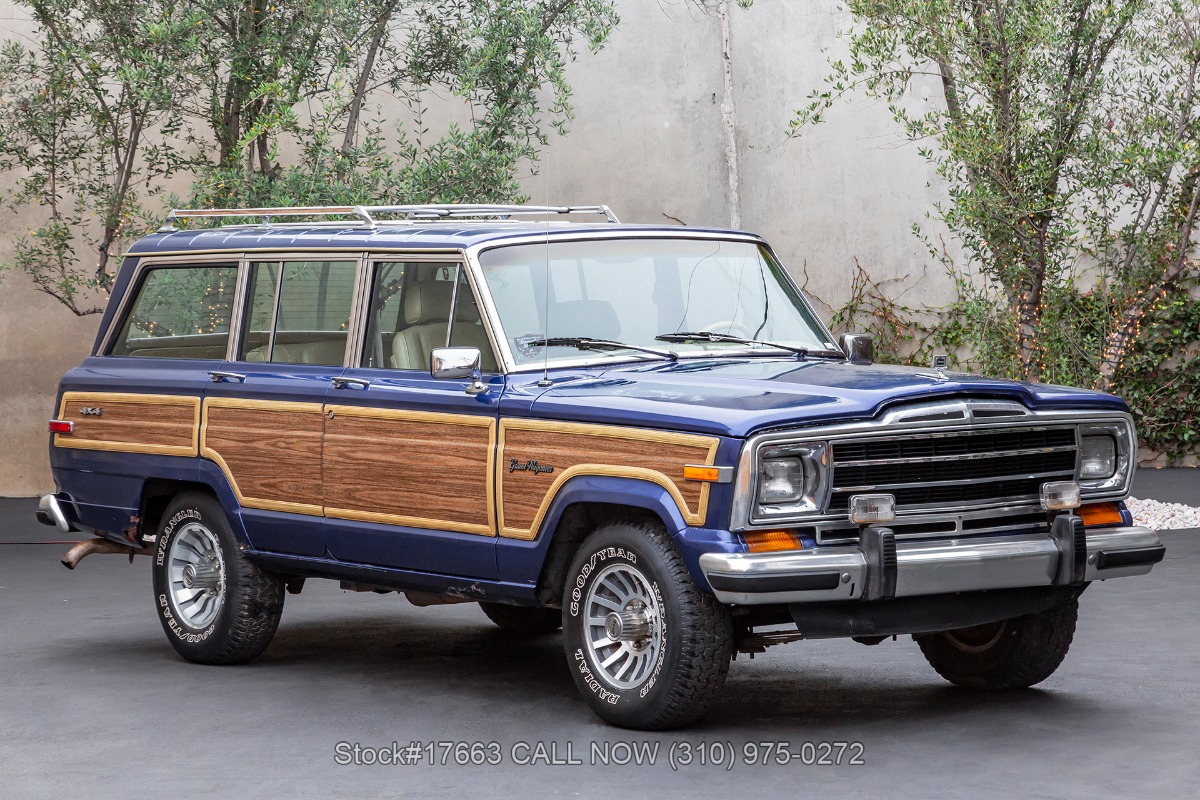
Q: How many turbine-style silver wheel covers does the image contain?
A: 2